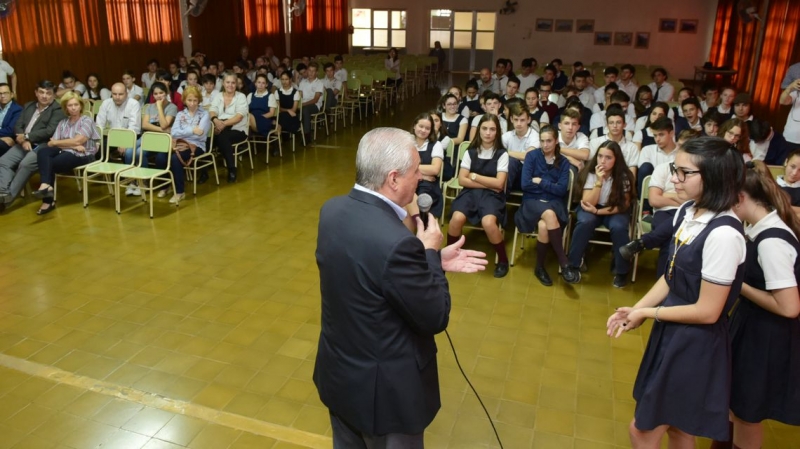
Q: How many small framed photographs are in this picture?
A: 8